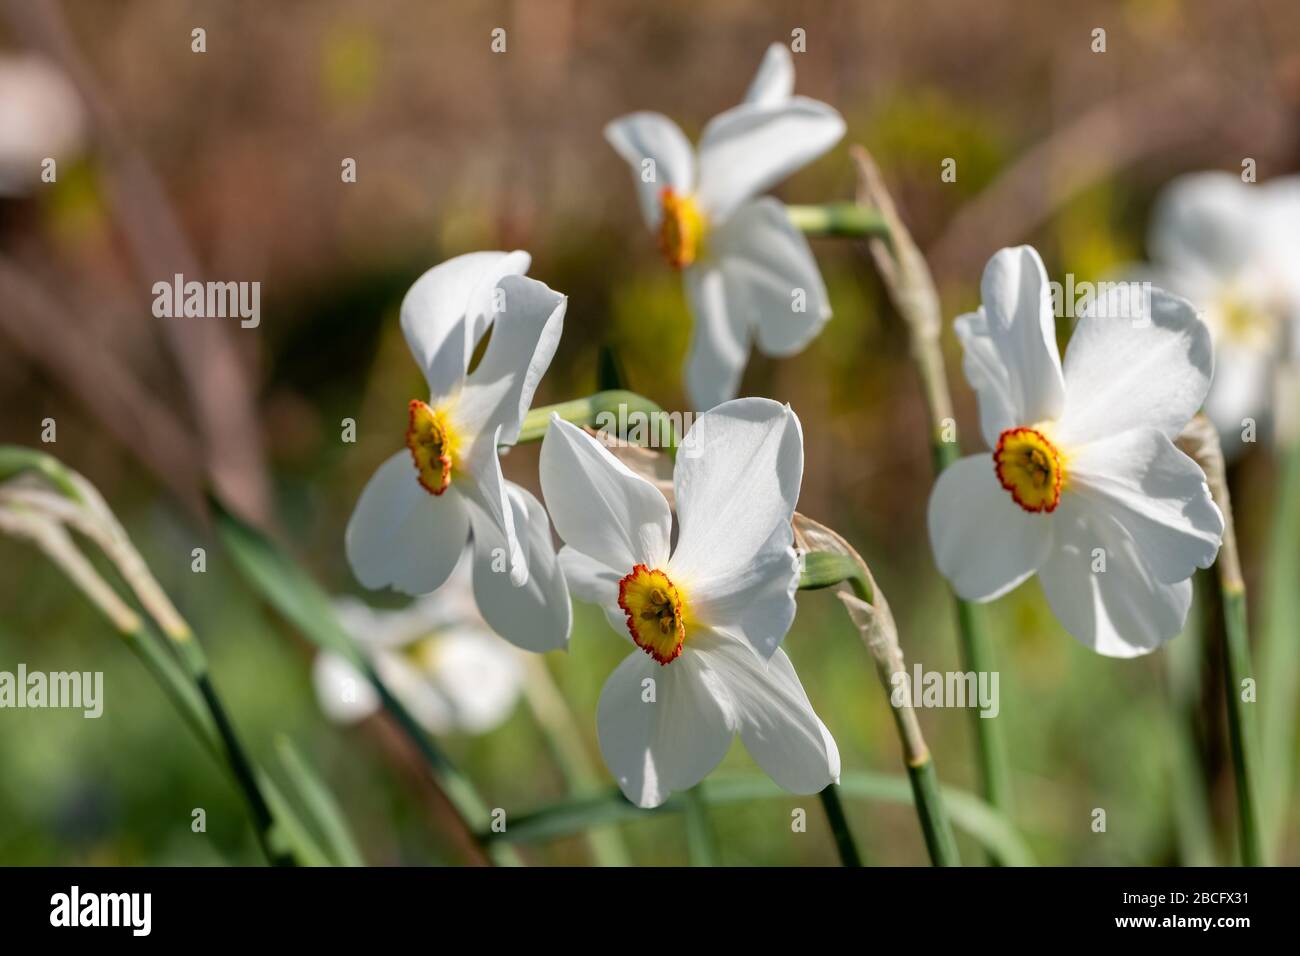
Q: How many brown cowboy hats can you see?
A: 0